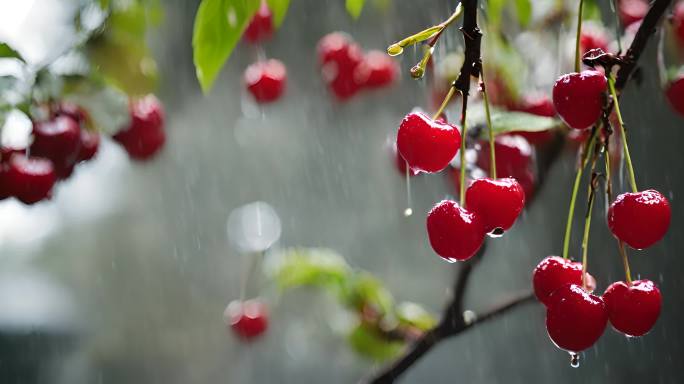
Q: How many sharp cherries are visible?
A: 8